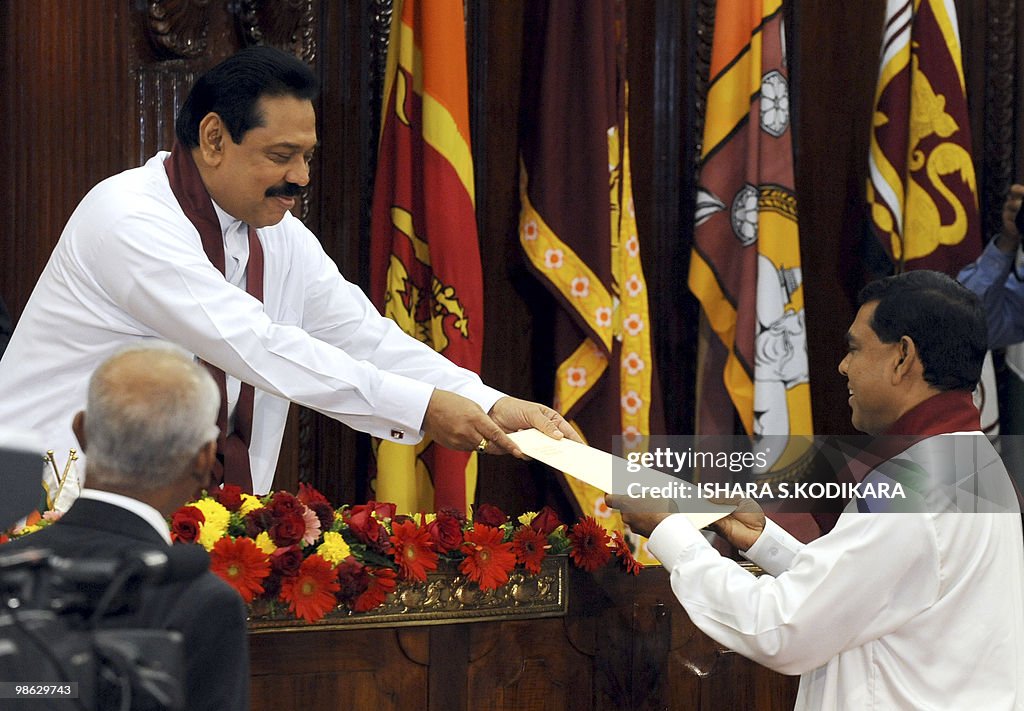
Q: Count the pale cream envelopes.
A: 1